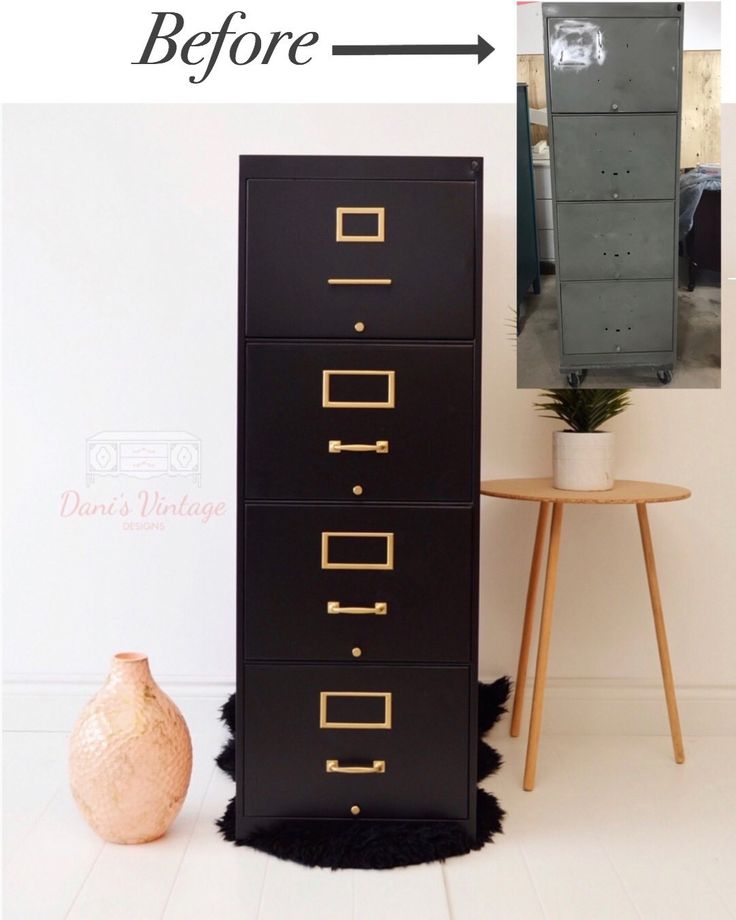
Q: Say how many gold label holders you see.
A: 4